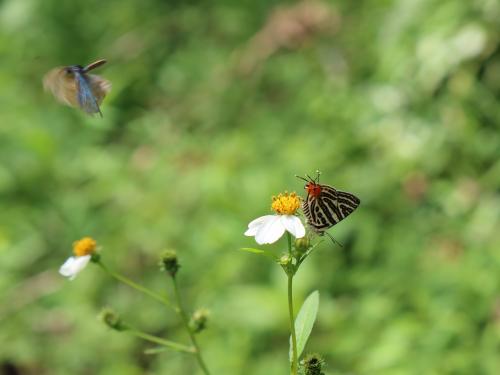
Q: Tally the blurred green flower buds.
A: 3